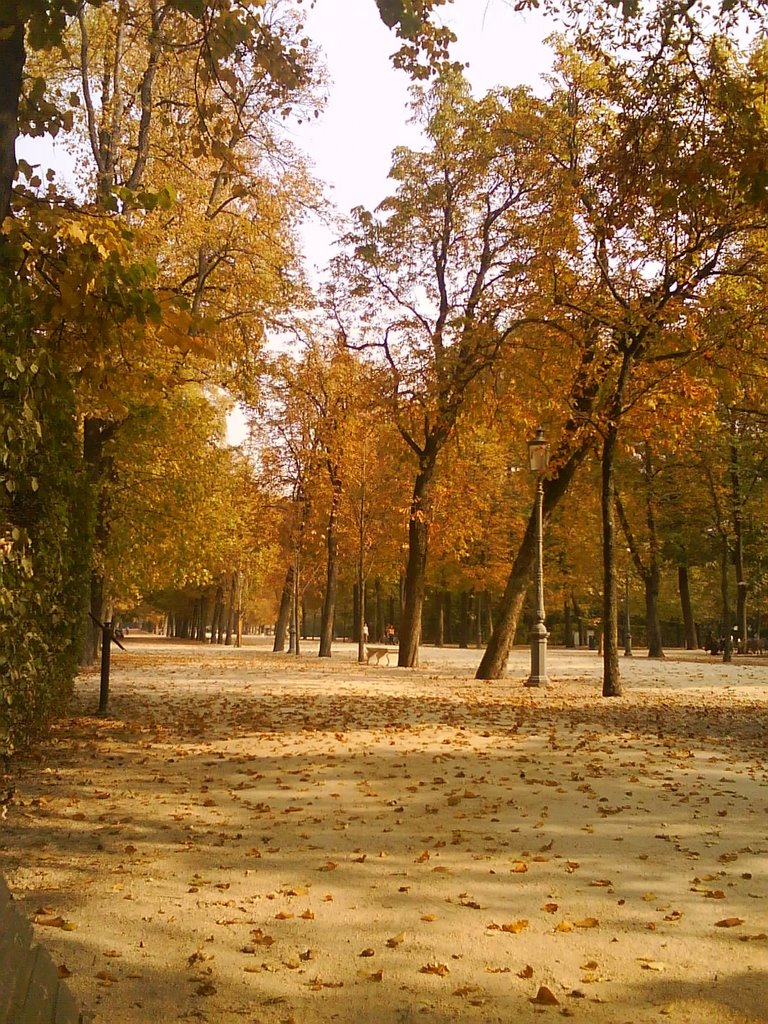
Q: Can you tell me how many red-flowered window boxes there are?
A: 0